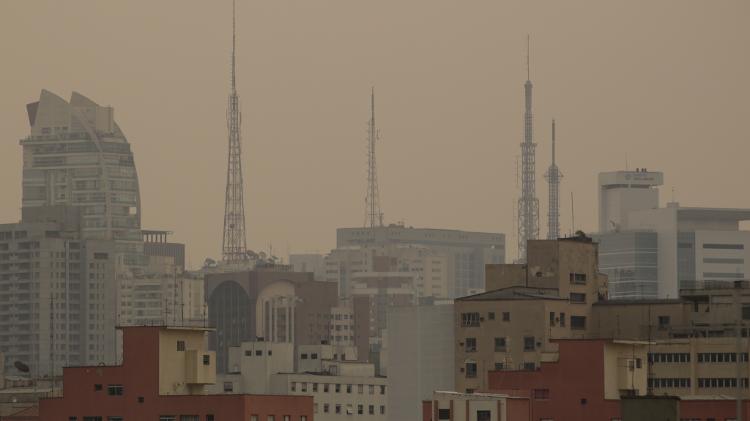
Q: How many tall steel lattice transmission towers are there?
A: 4